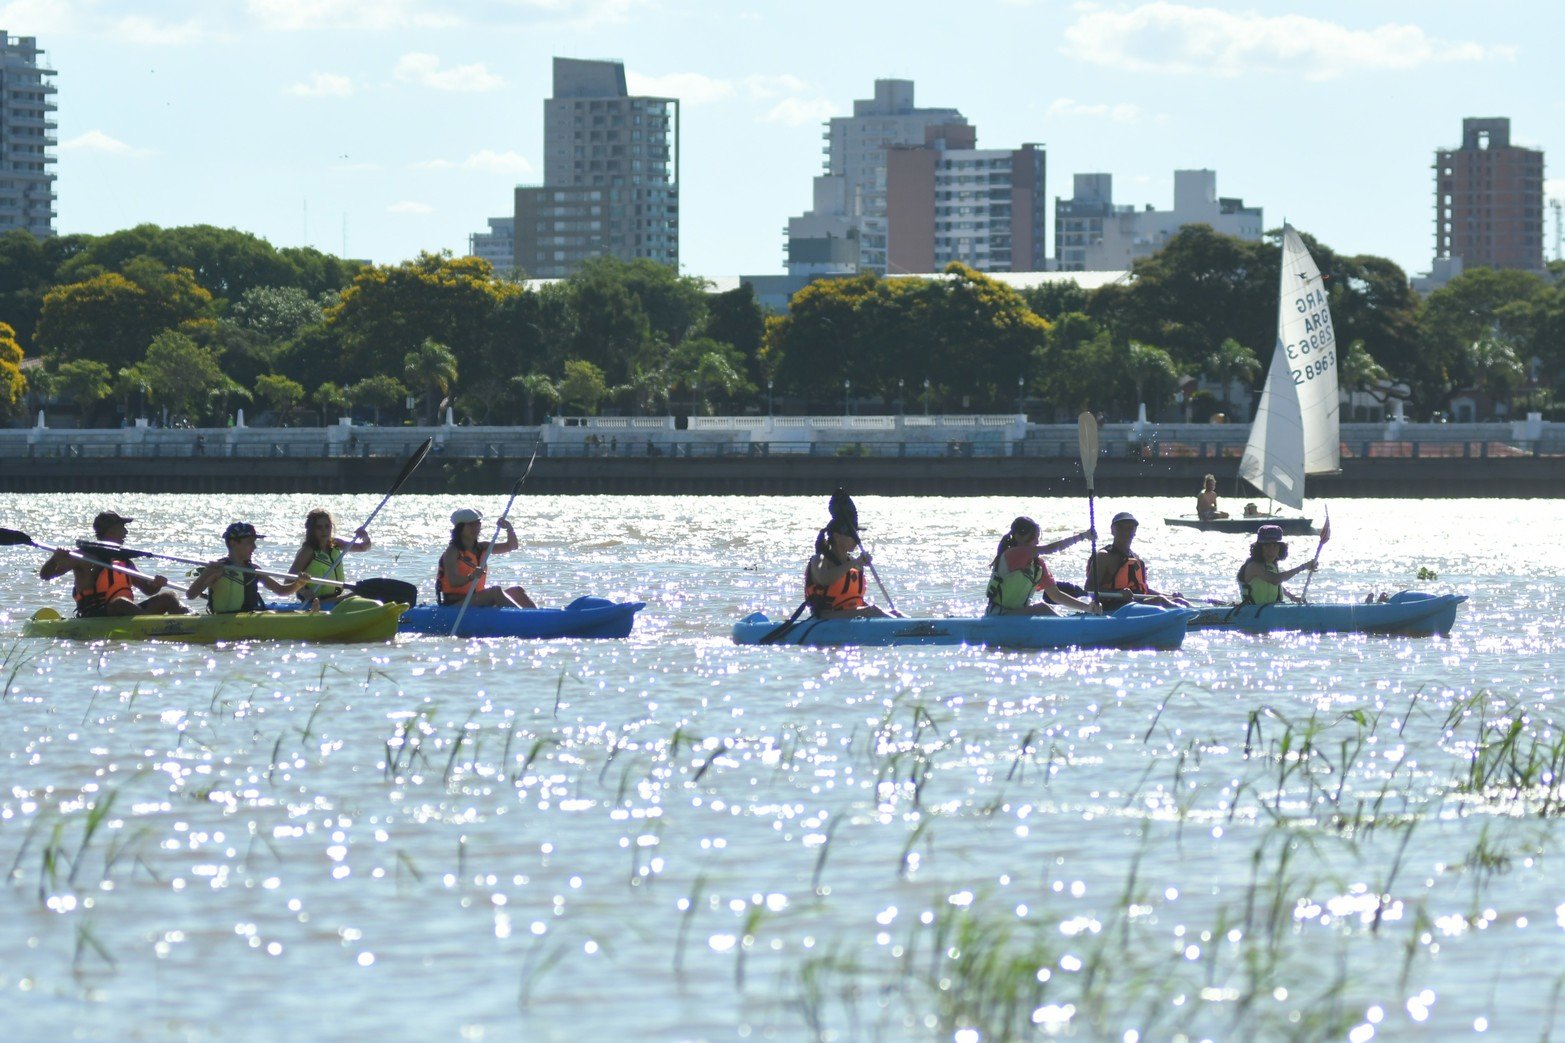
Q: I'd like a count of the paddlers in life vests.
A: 8